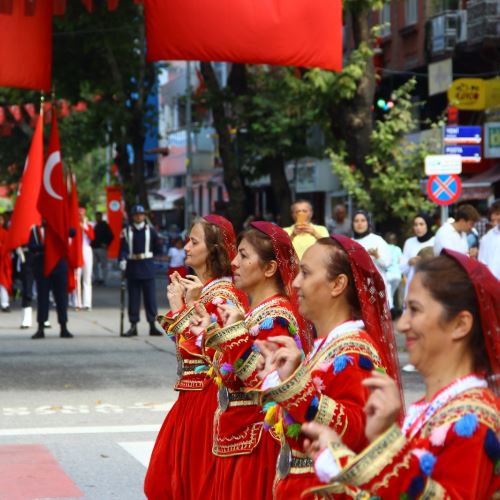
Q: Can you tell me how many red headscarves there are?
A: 4